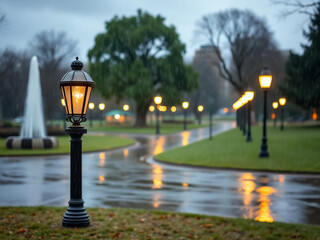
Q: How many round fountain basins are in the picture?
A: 1